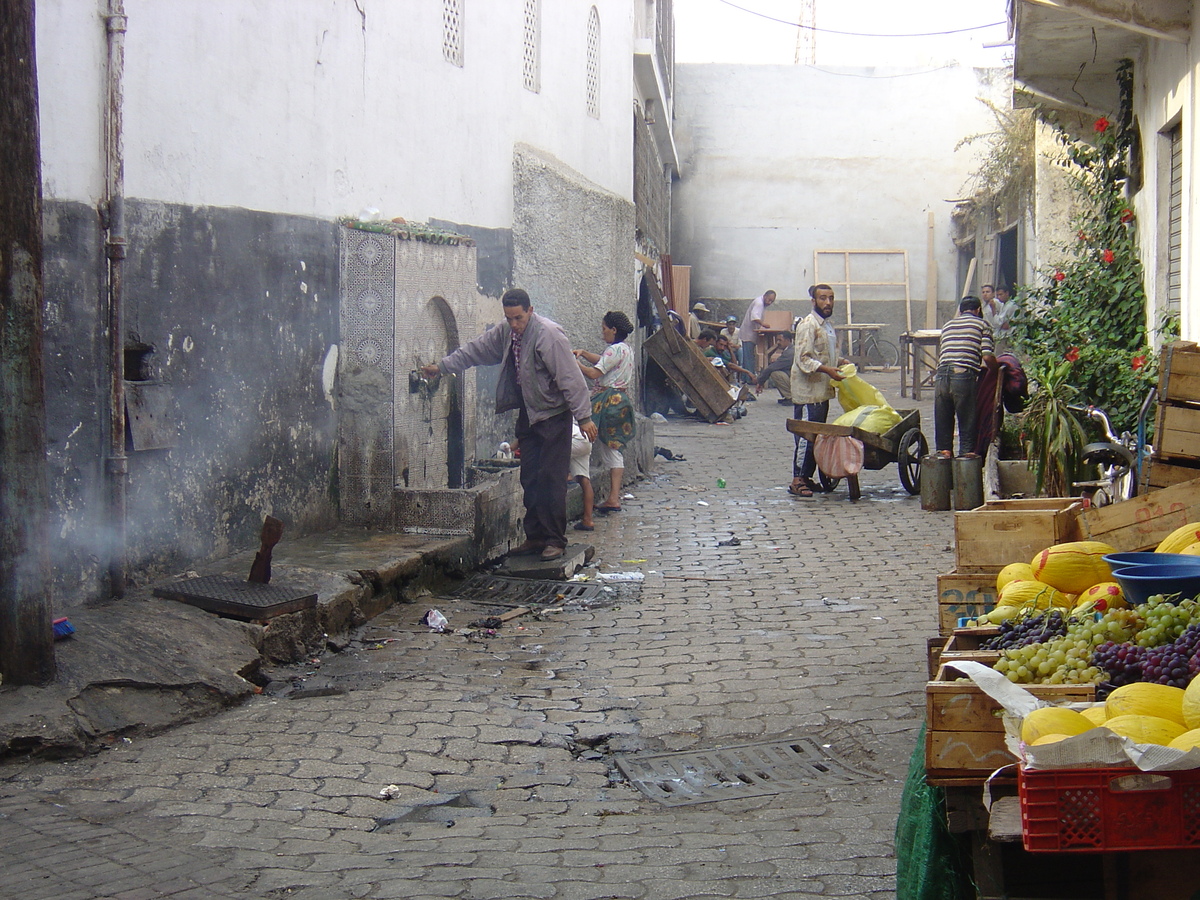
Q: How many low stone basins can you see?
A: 1